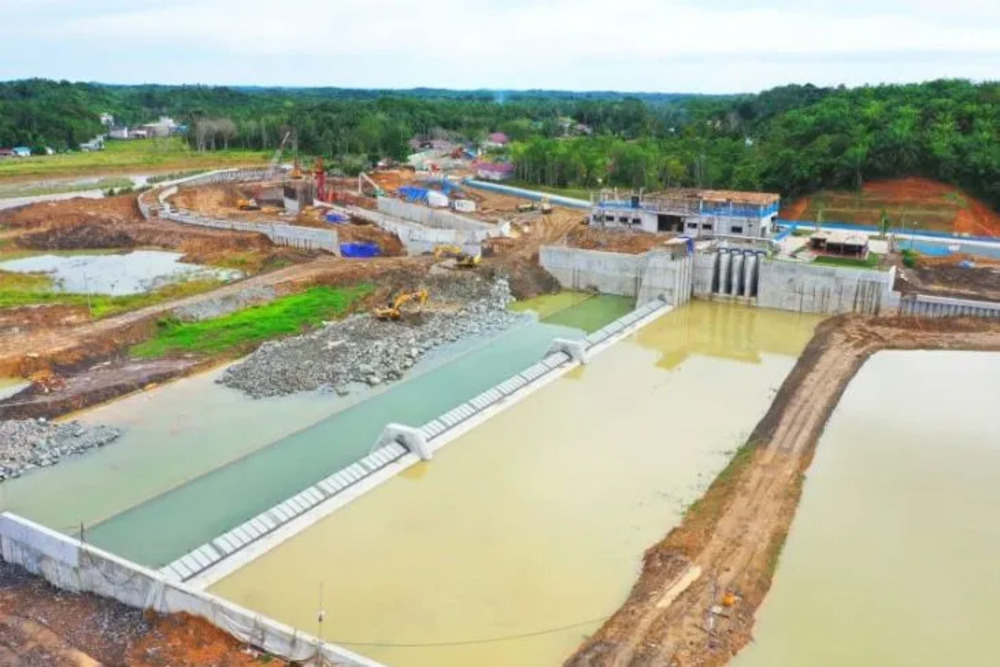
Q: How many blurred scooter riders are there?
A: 0